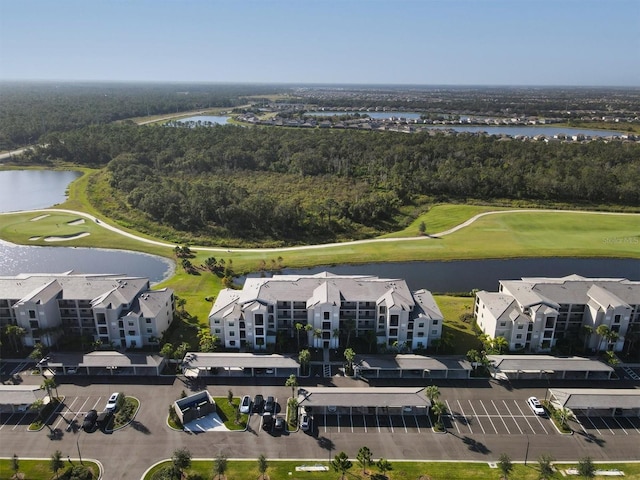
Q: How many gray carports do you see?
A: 7